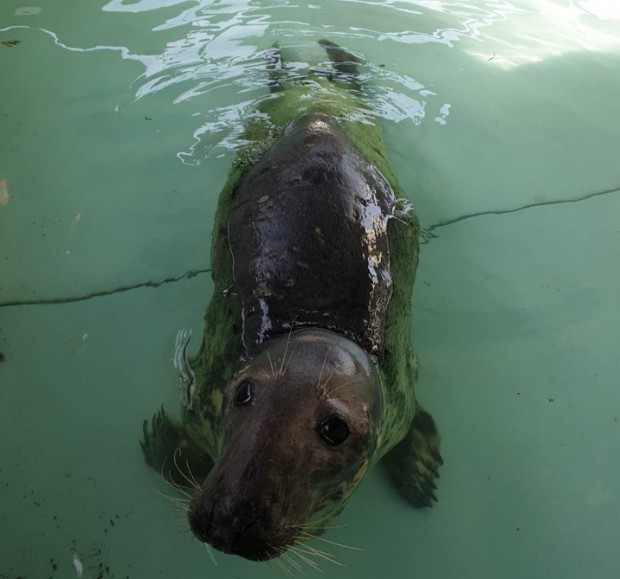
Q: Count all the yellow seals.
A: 0